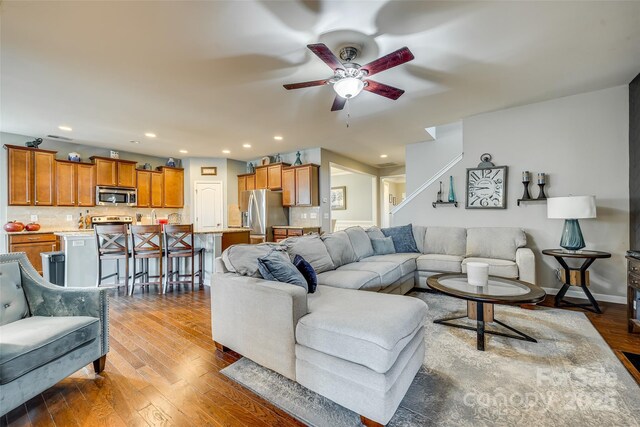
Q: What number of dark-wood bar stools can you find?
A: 3